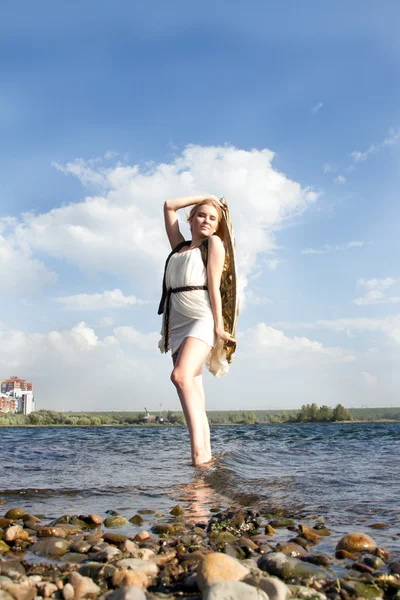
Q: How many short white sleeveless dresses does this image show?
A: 1